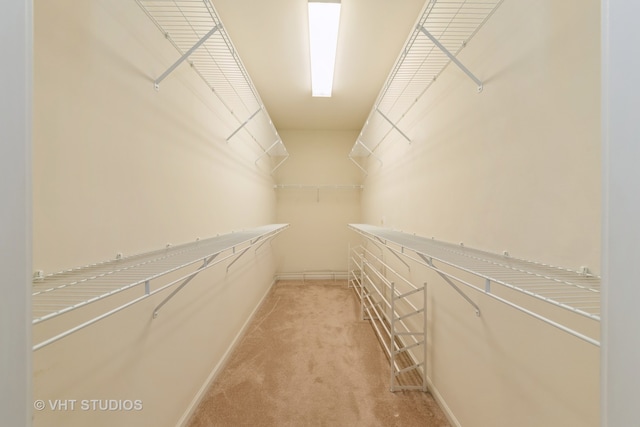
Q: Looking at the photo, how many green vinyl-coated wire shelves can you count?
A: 0